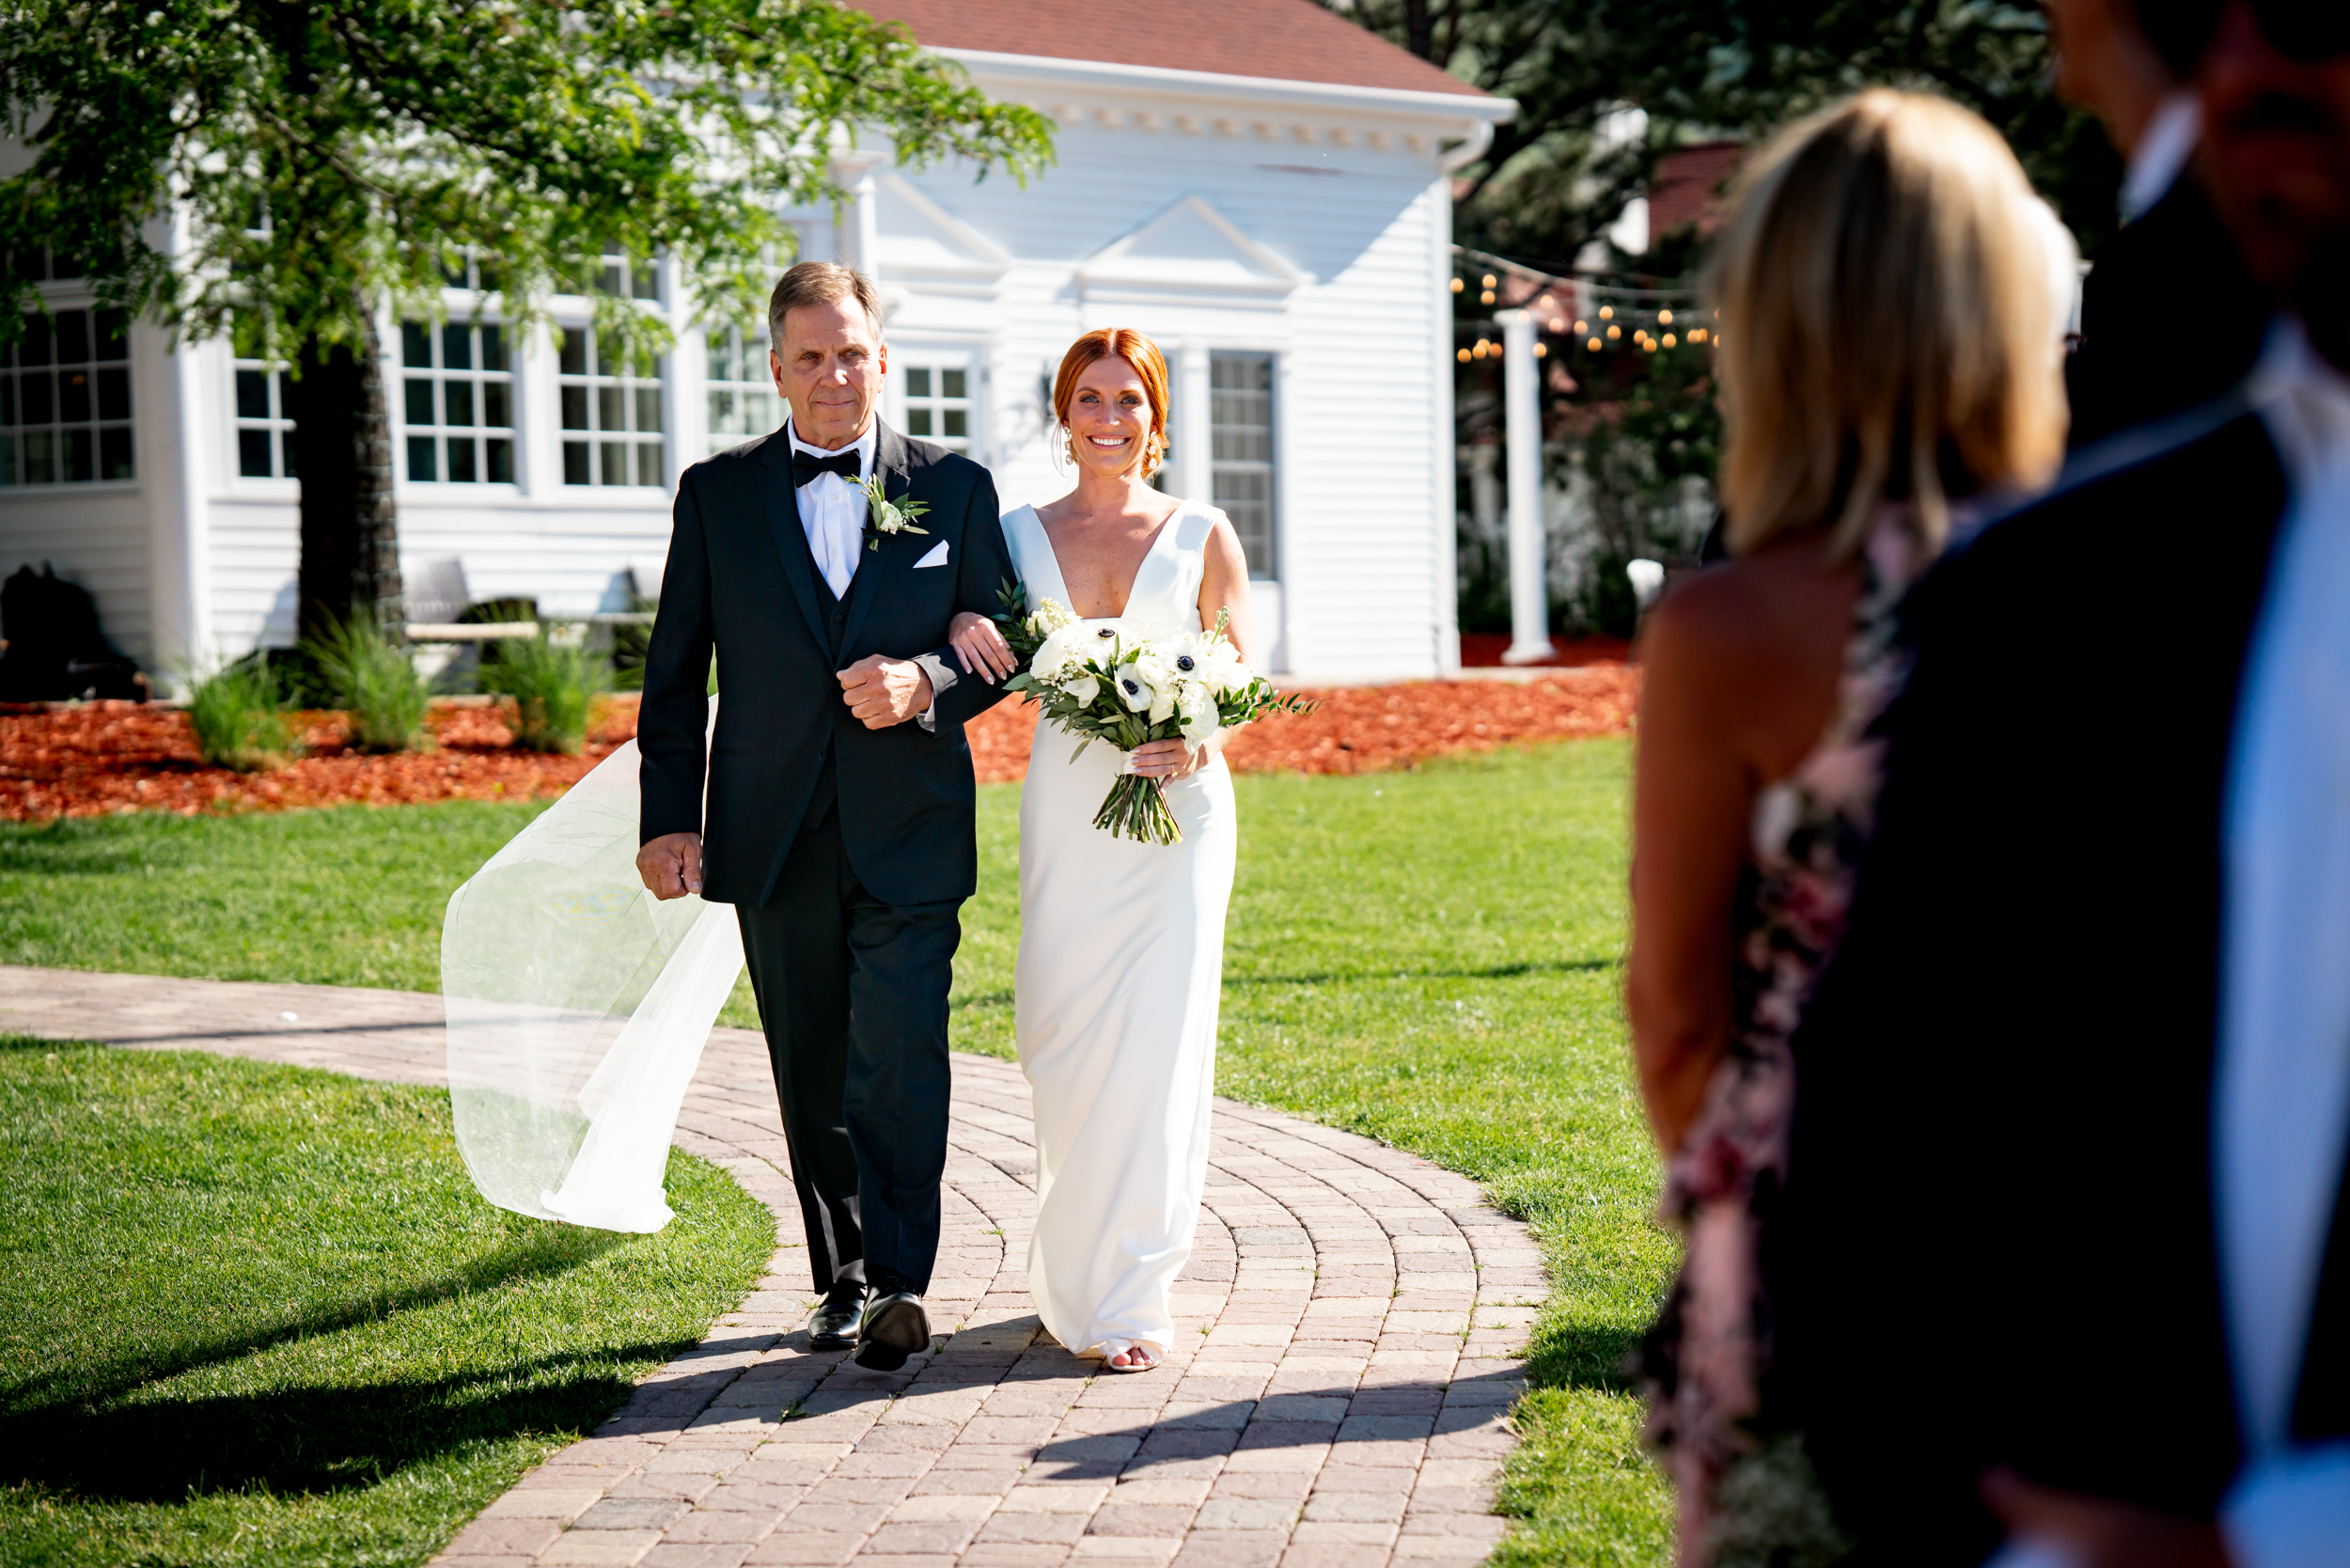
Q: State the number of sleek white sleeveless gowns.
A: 1